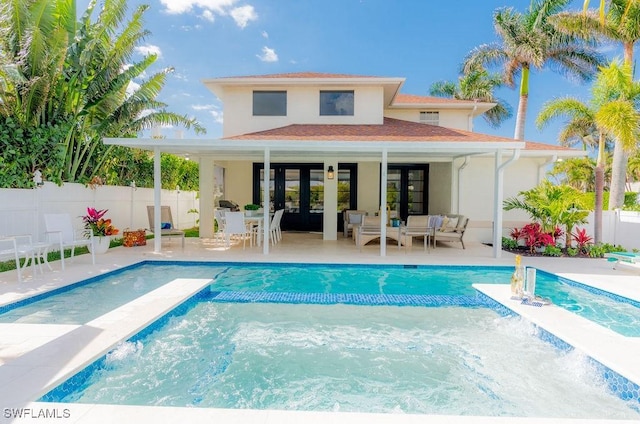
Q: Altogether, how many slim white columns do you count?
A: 4